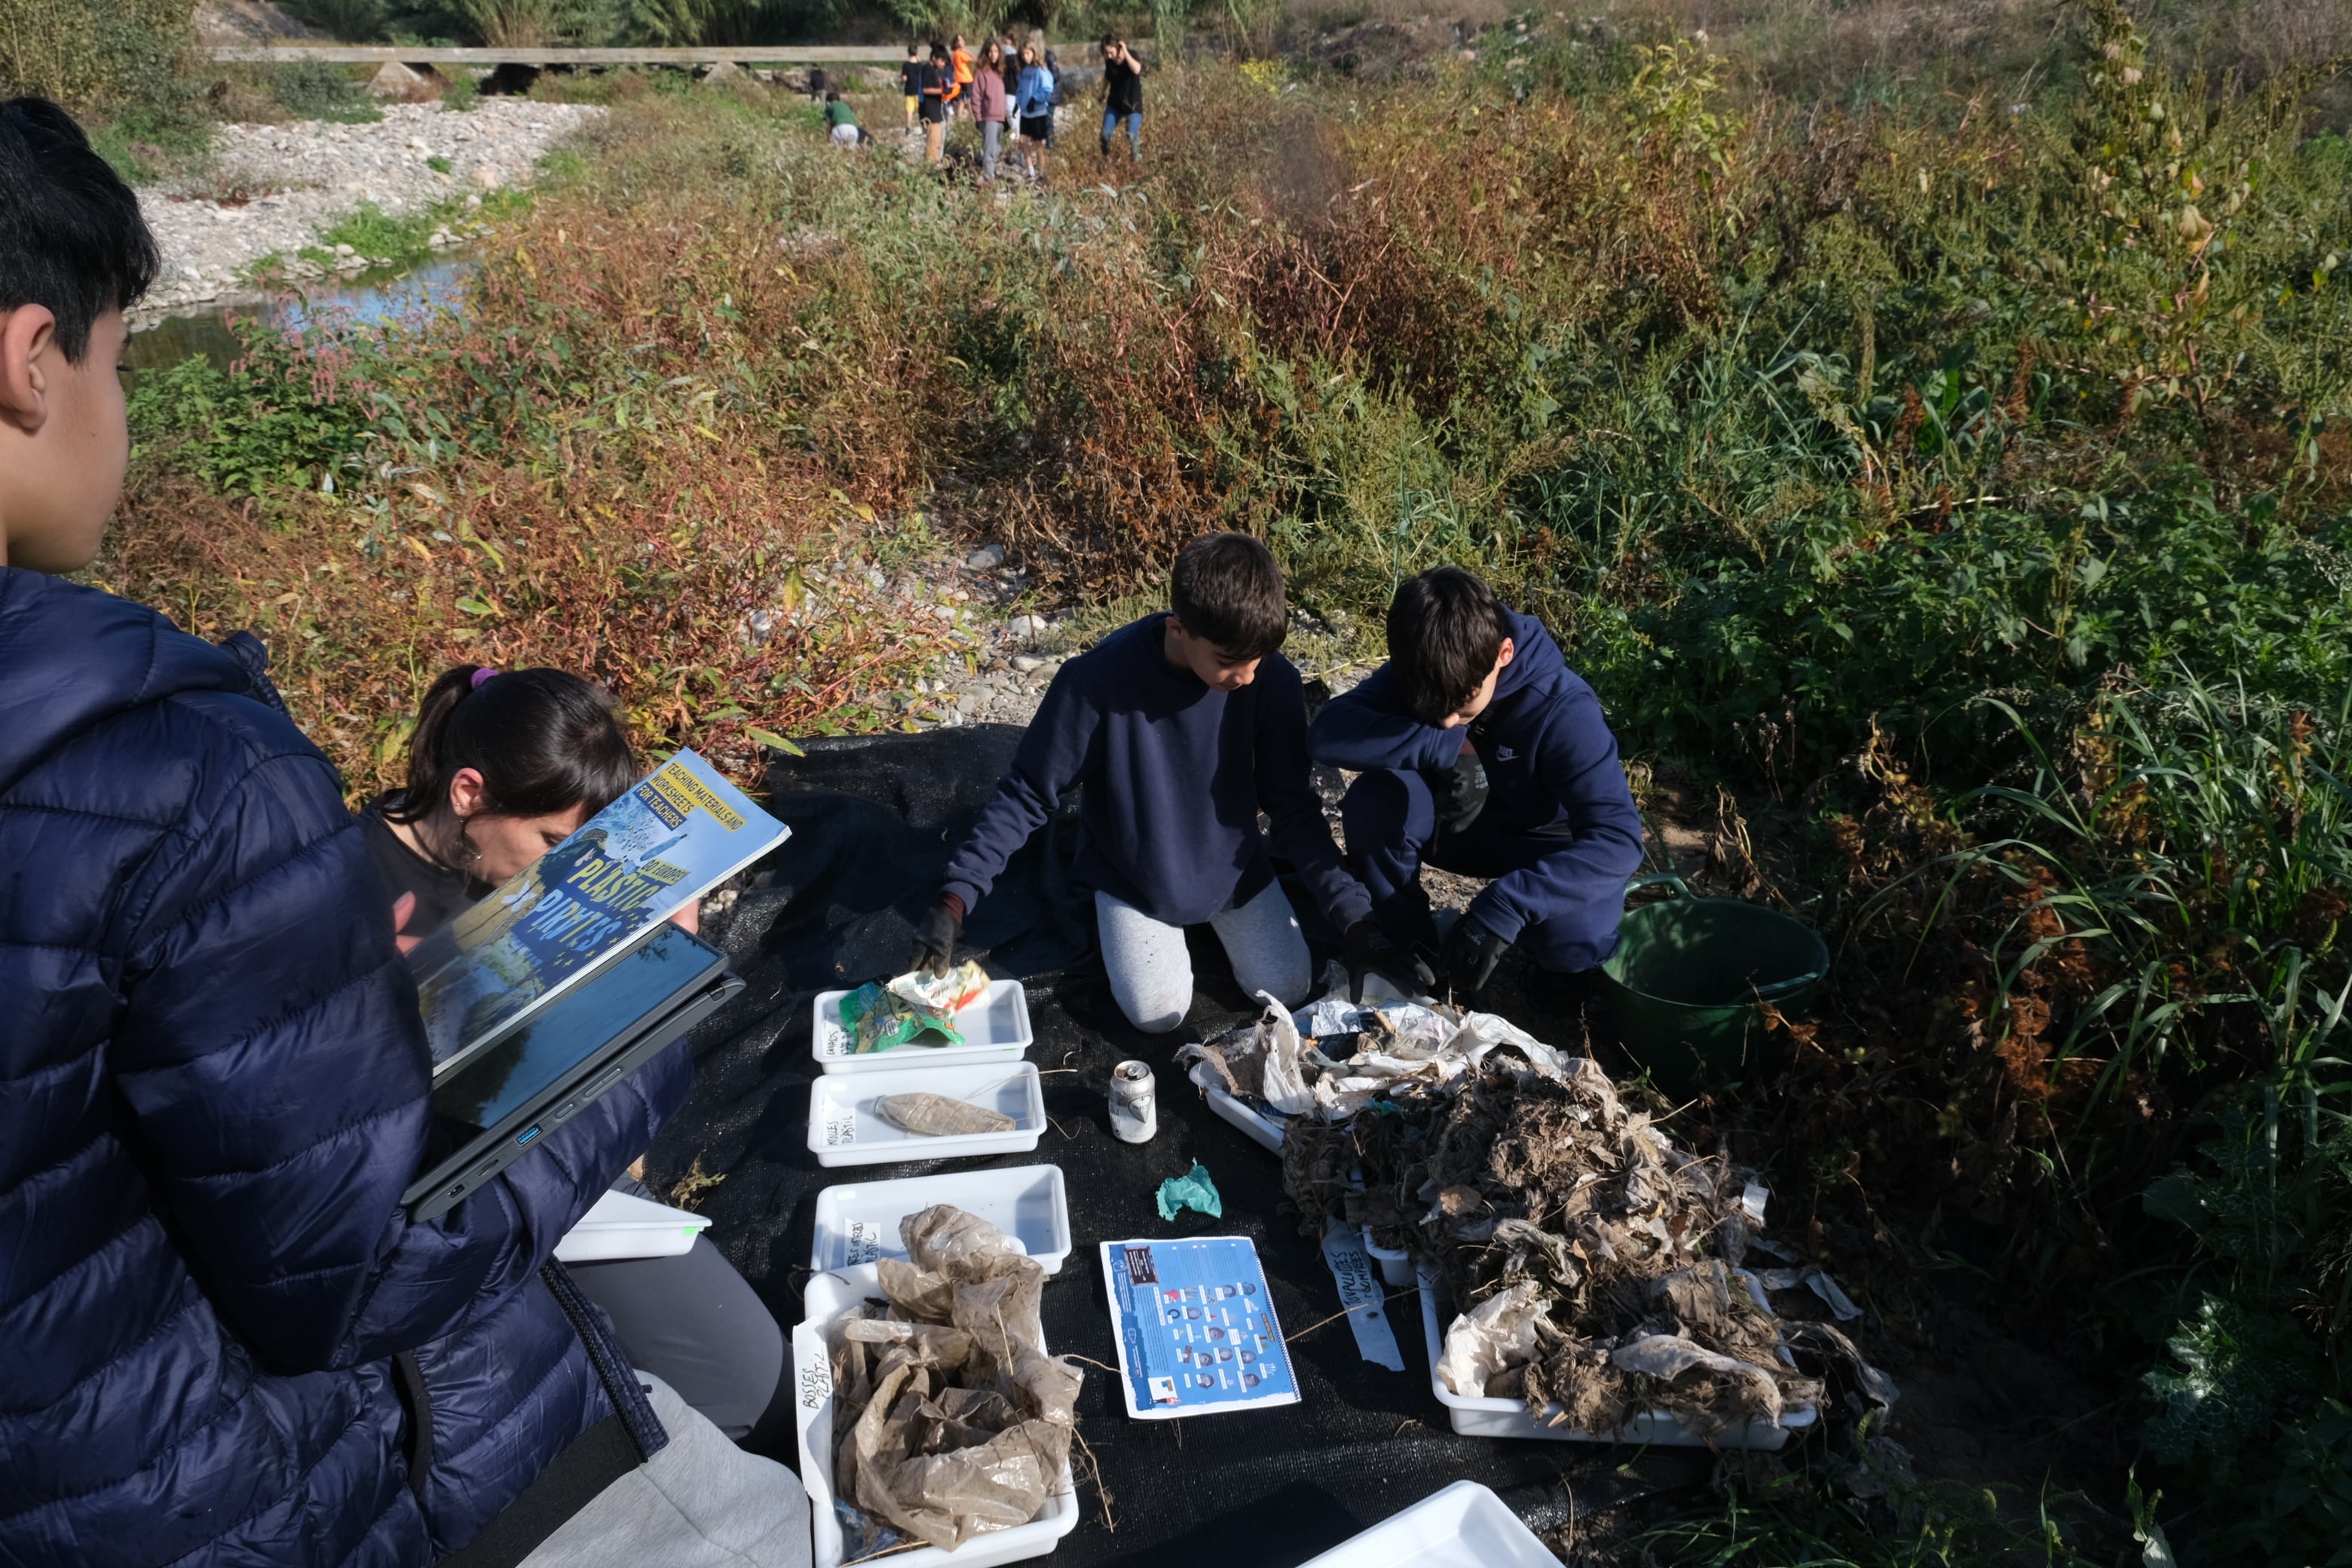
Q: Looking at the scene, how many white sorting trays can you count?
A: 9